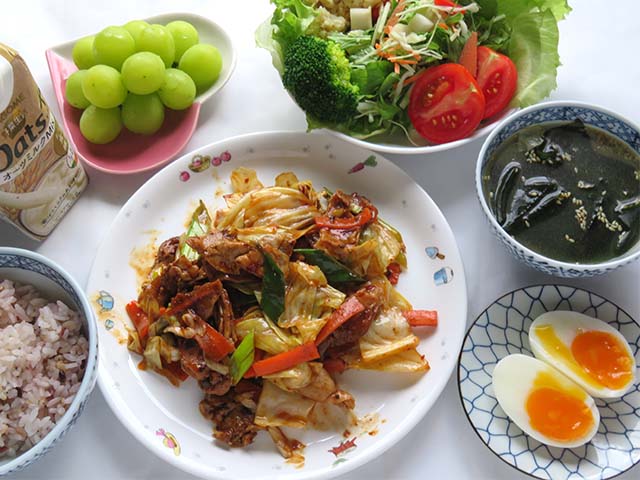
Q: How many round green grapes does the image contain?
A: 12